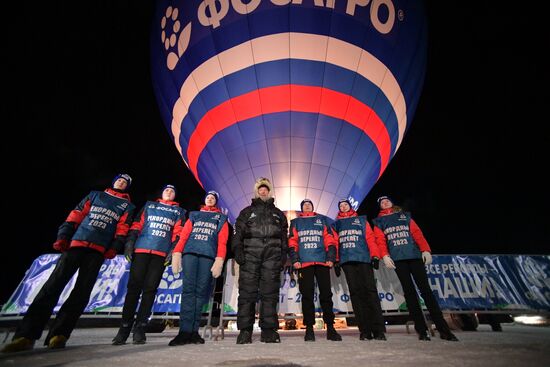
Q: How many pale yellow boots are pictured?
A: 2